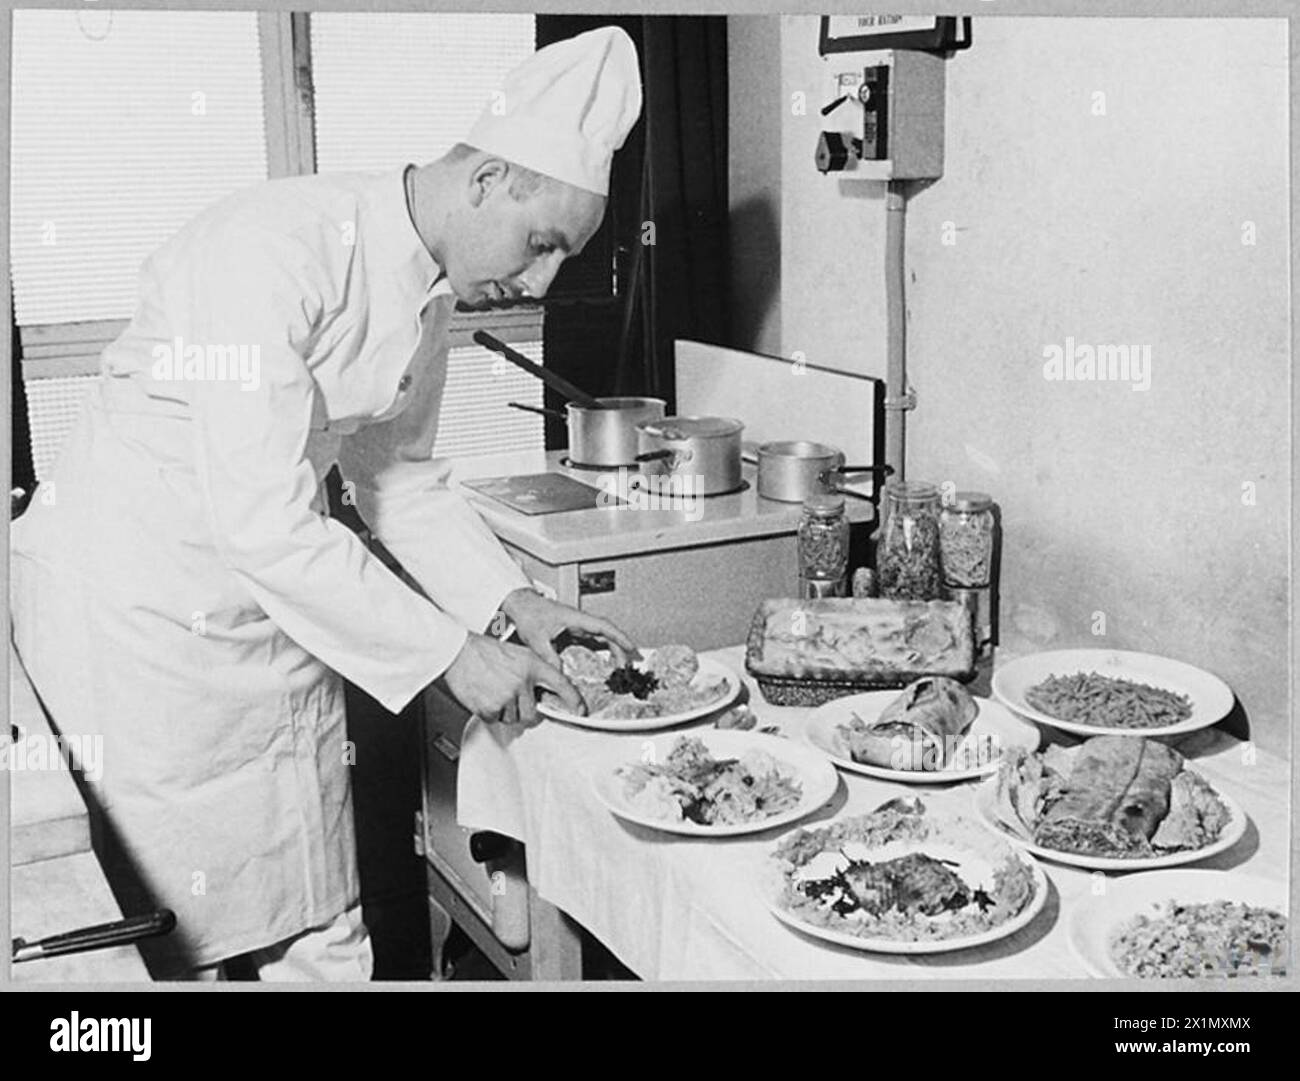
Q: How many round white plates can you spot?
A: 7